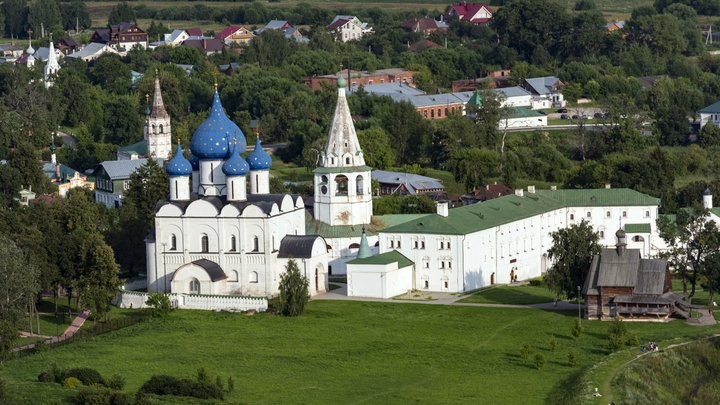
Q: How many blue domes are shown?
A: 5